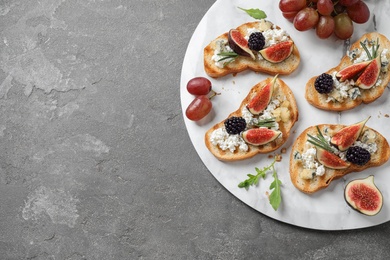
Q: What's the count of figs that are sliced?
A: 9